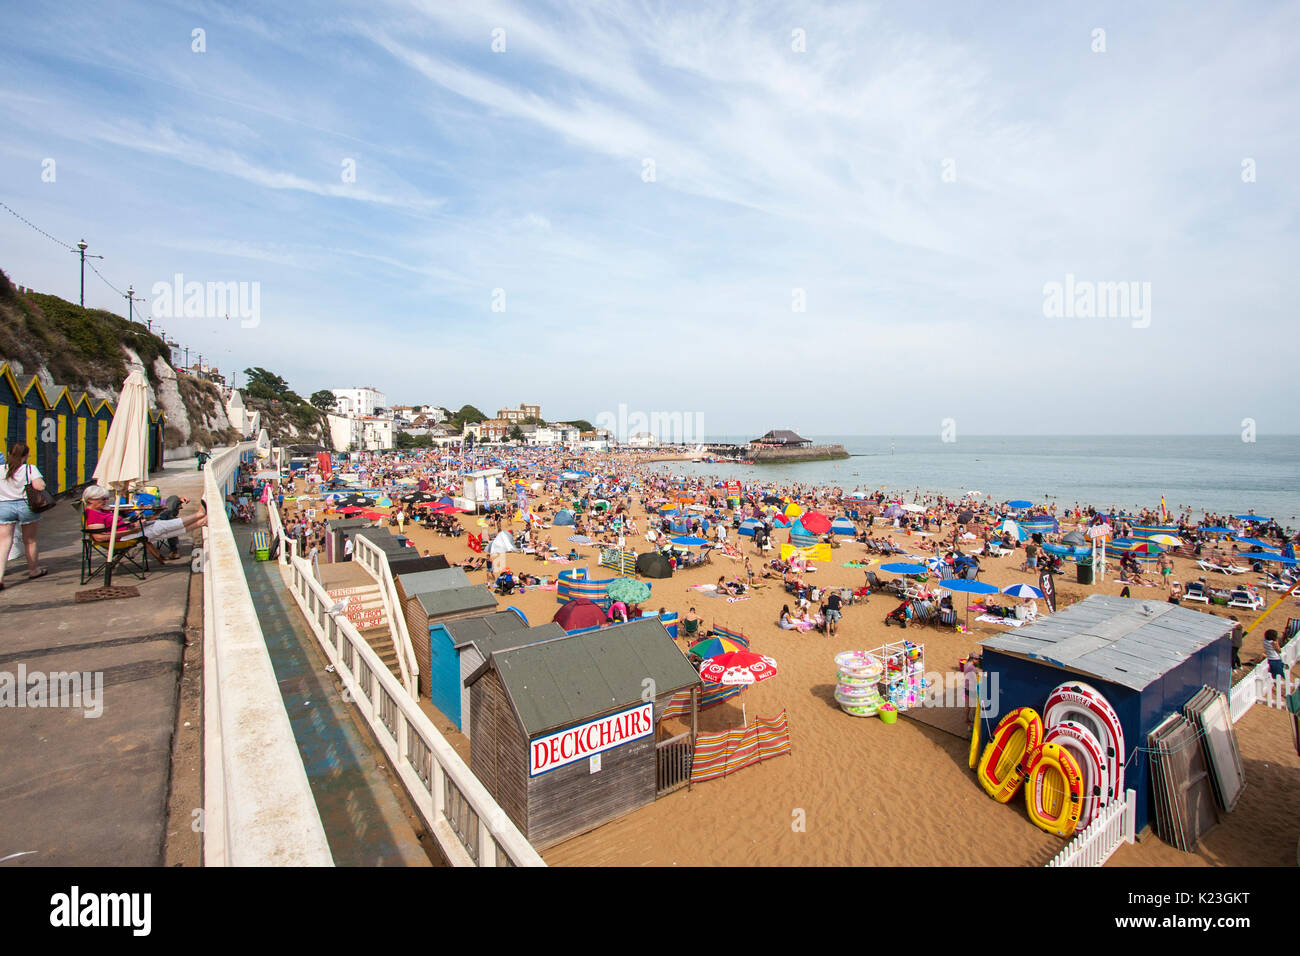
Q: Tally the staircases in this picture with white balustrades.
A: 1